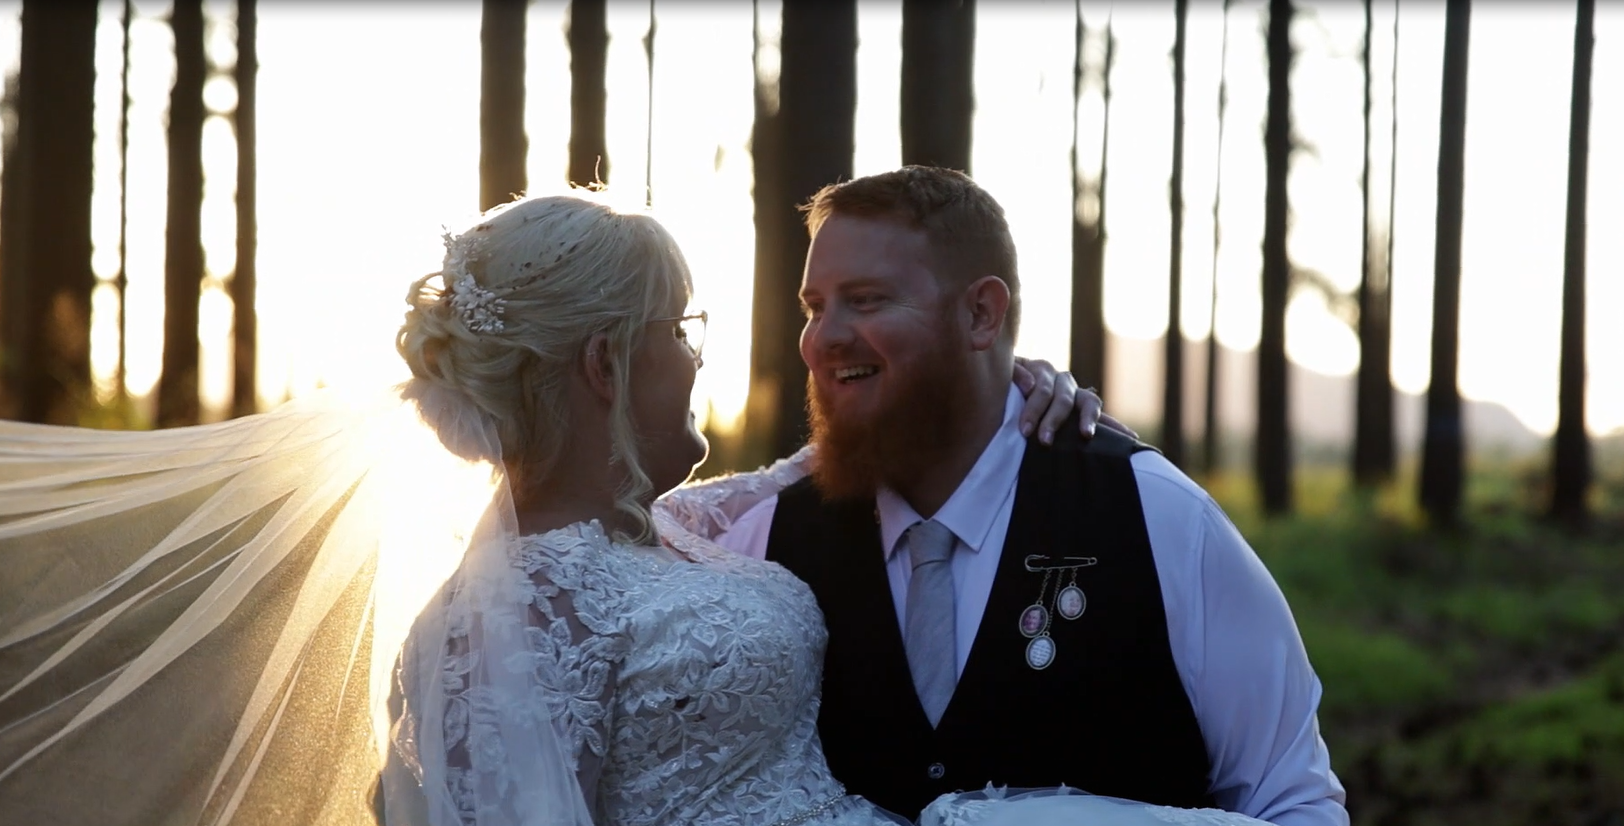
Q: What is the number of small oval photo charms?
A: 3